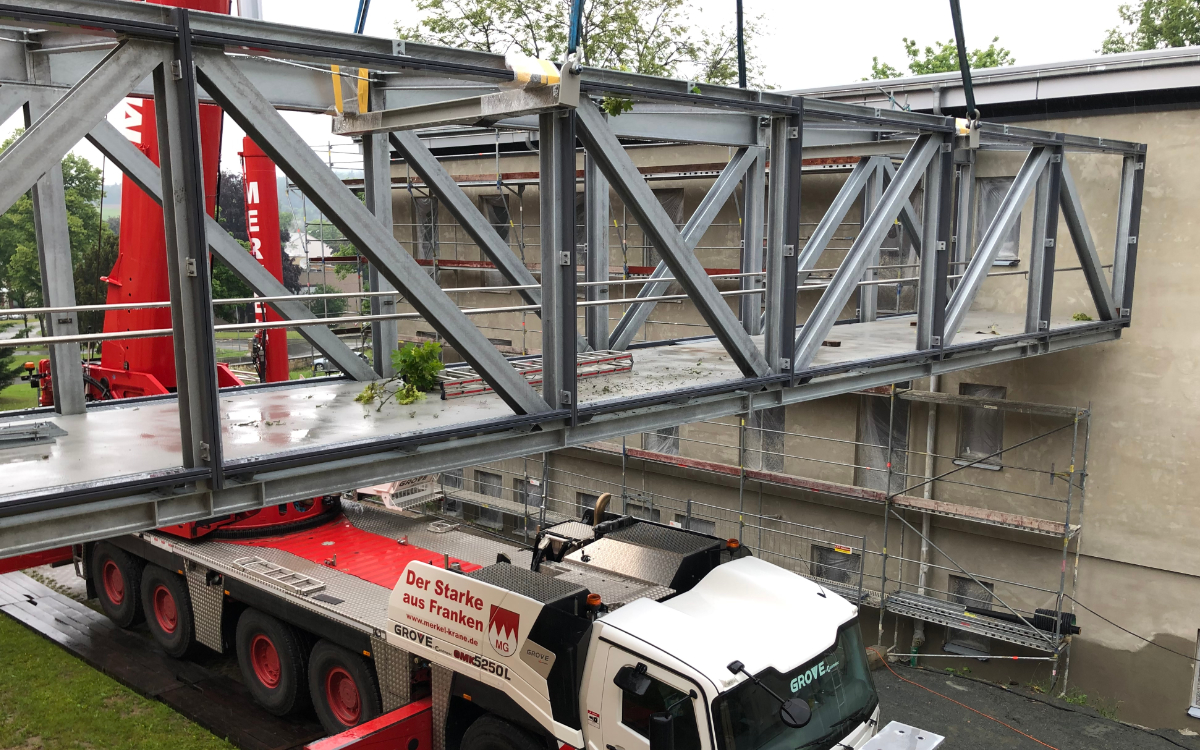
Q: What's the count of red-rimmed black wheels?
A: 4